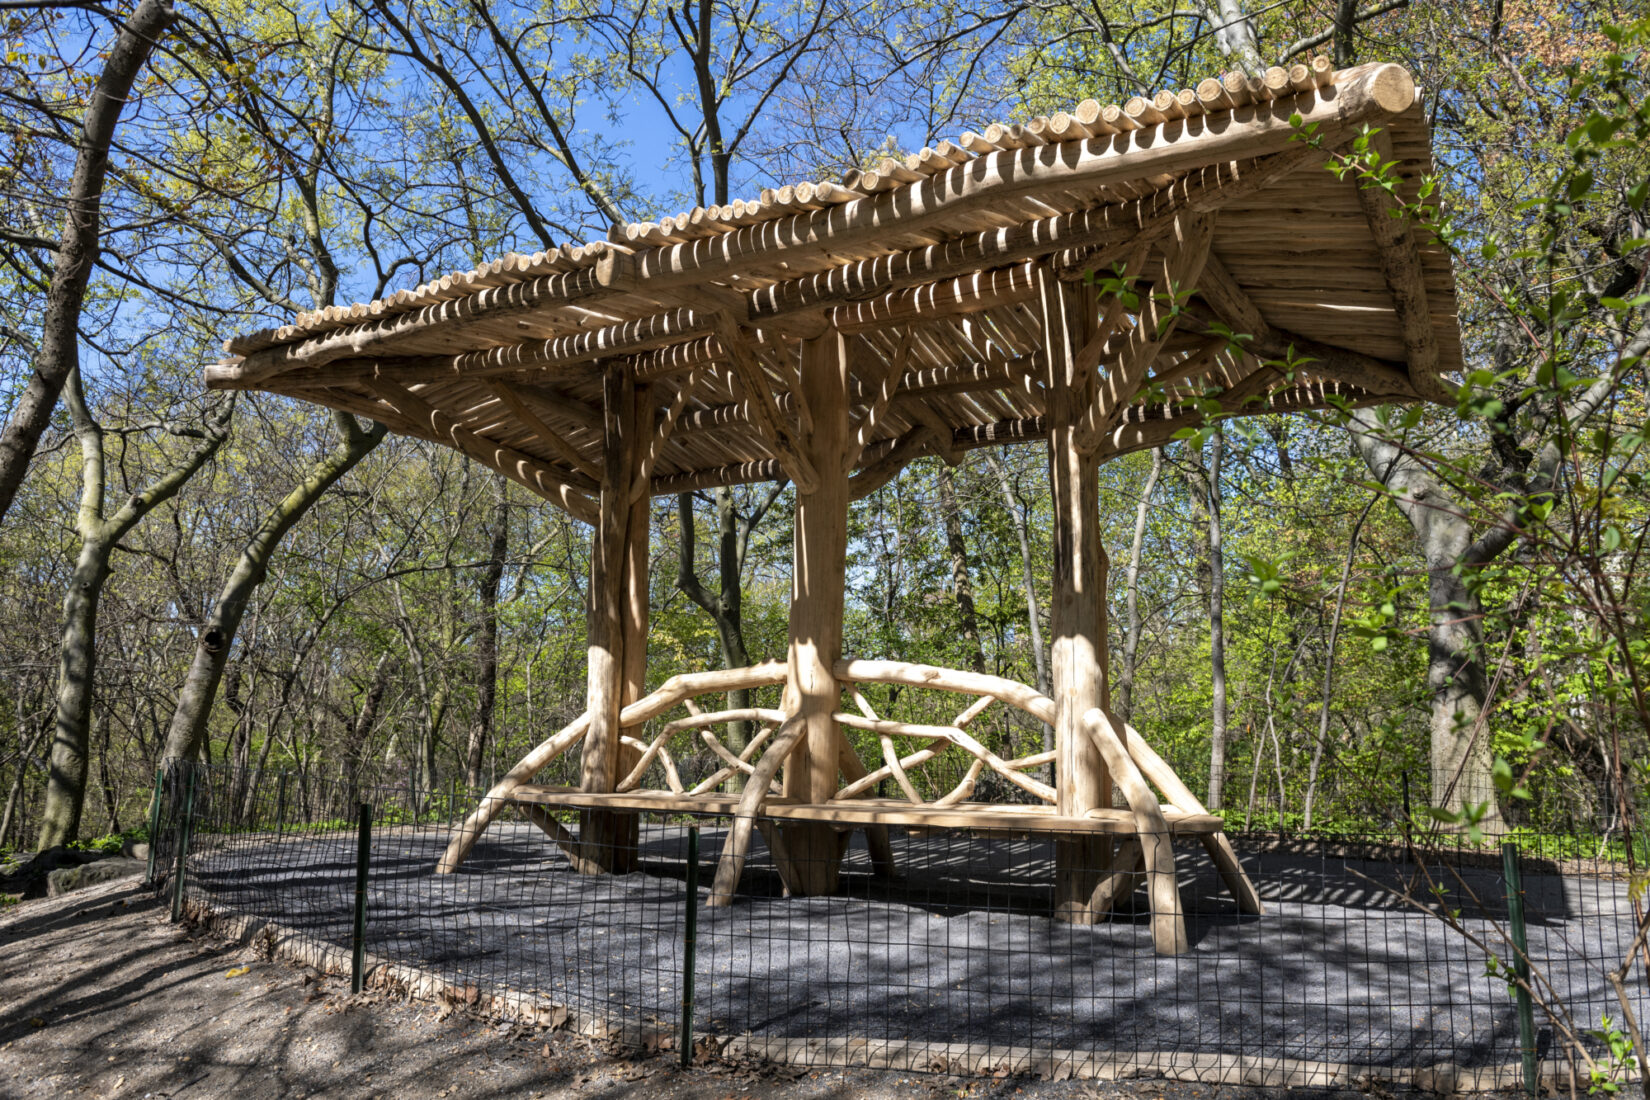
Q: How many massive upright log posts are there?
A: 3